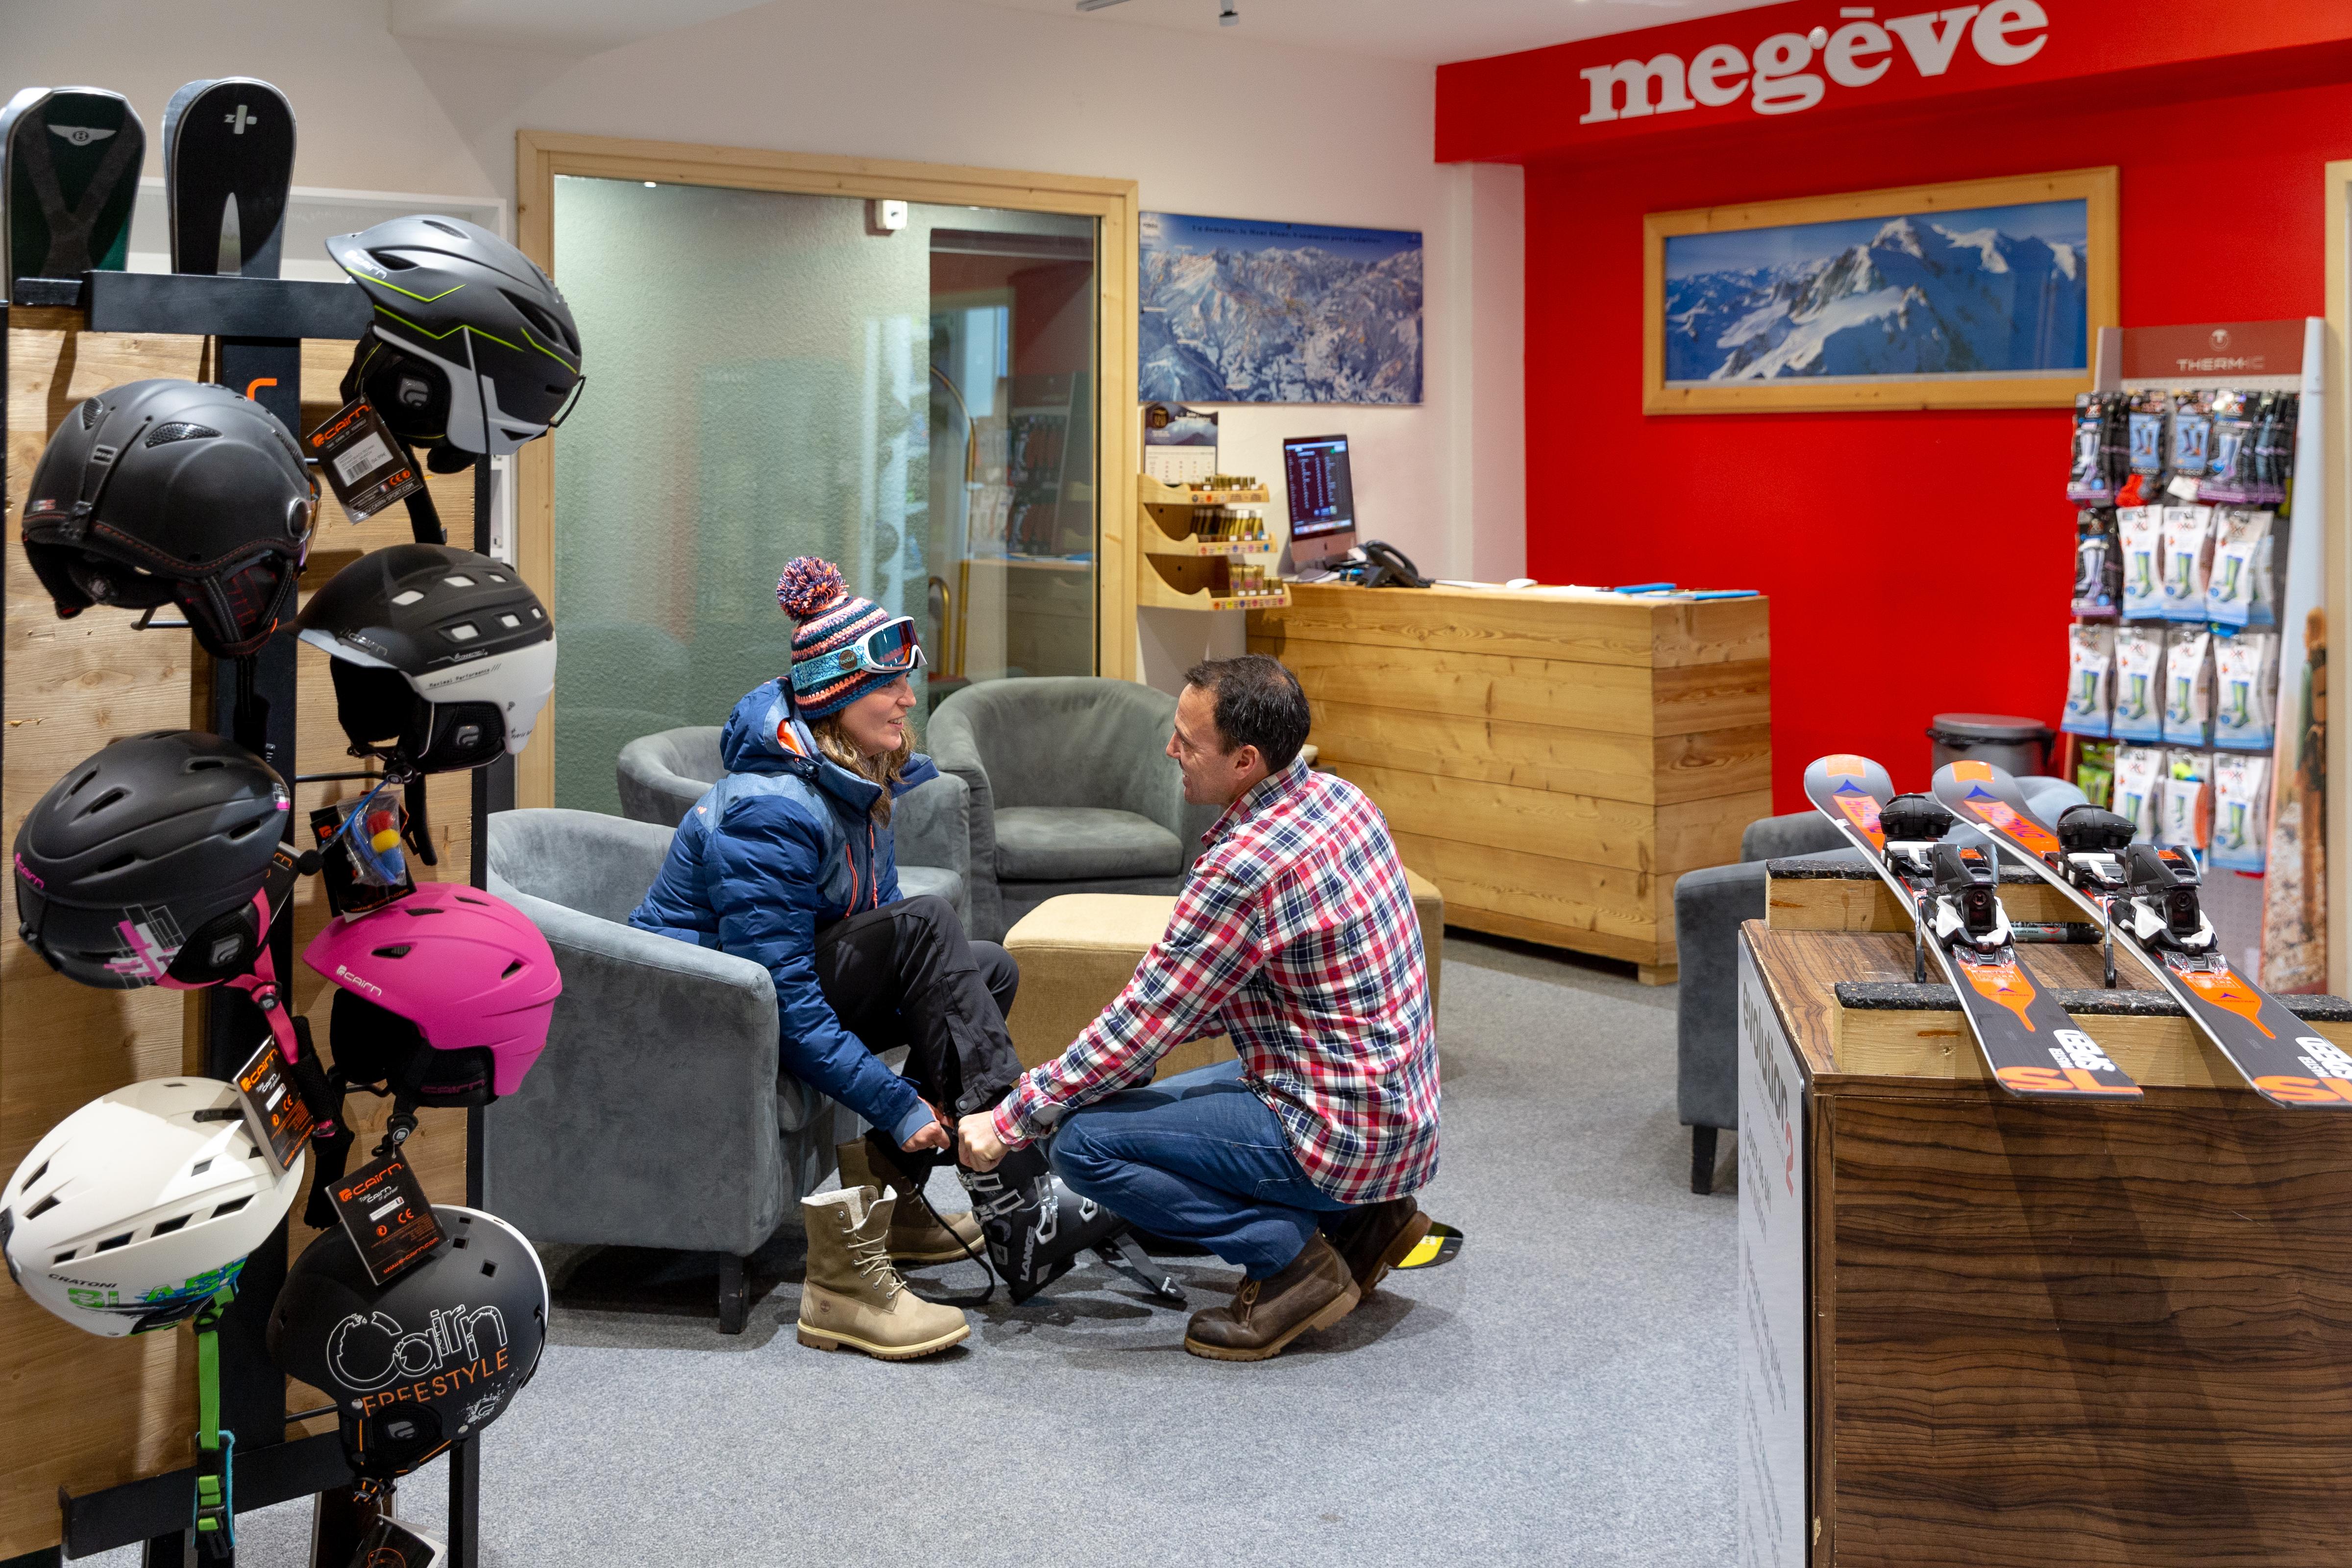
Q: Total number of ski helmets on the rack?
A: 7